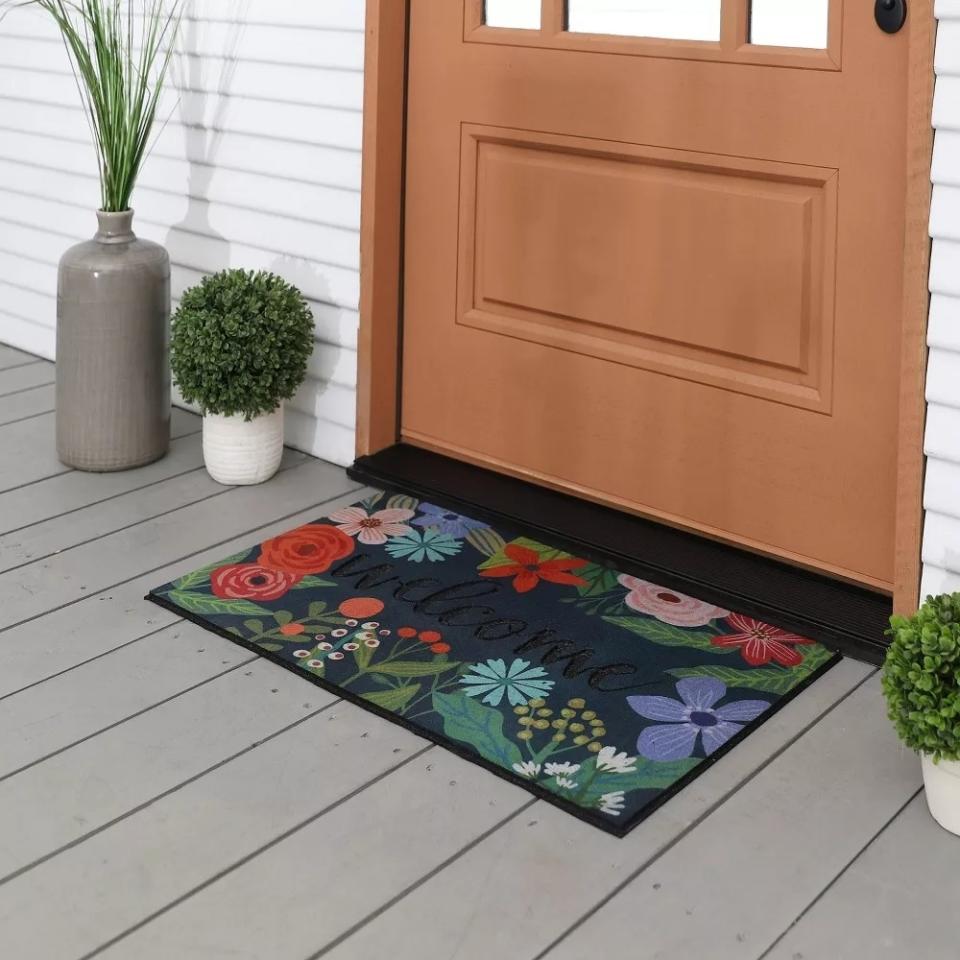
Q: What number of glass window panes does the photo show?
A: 3